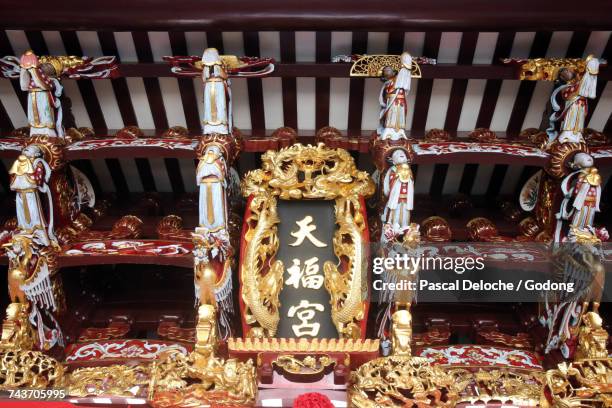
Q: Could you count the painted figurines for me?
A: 8